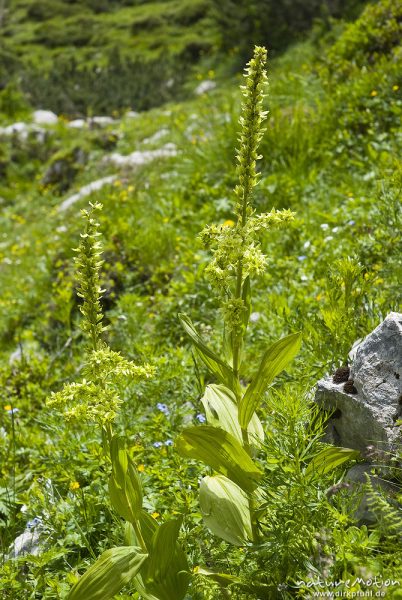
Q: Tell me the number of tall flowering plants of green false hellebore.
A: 2